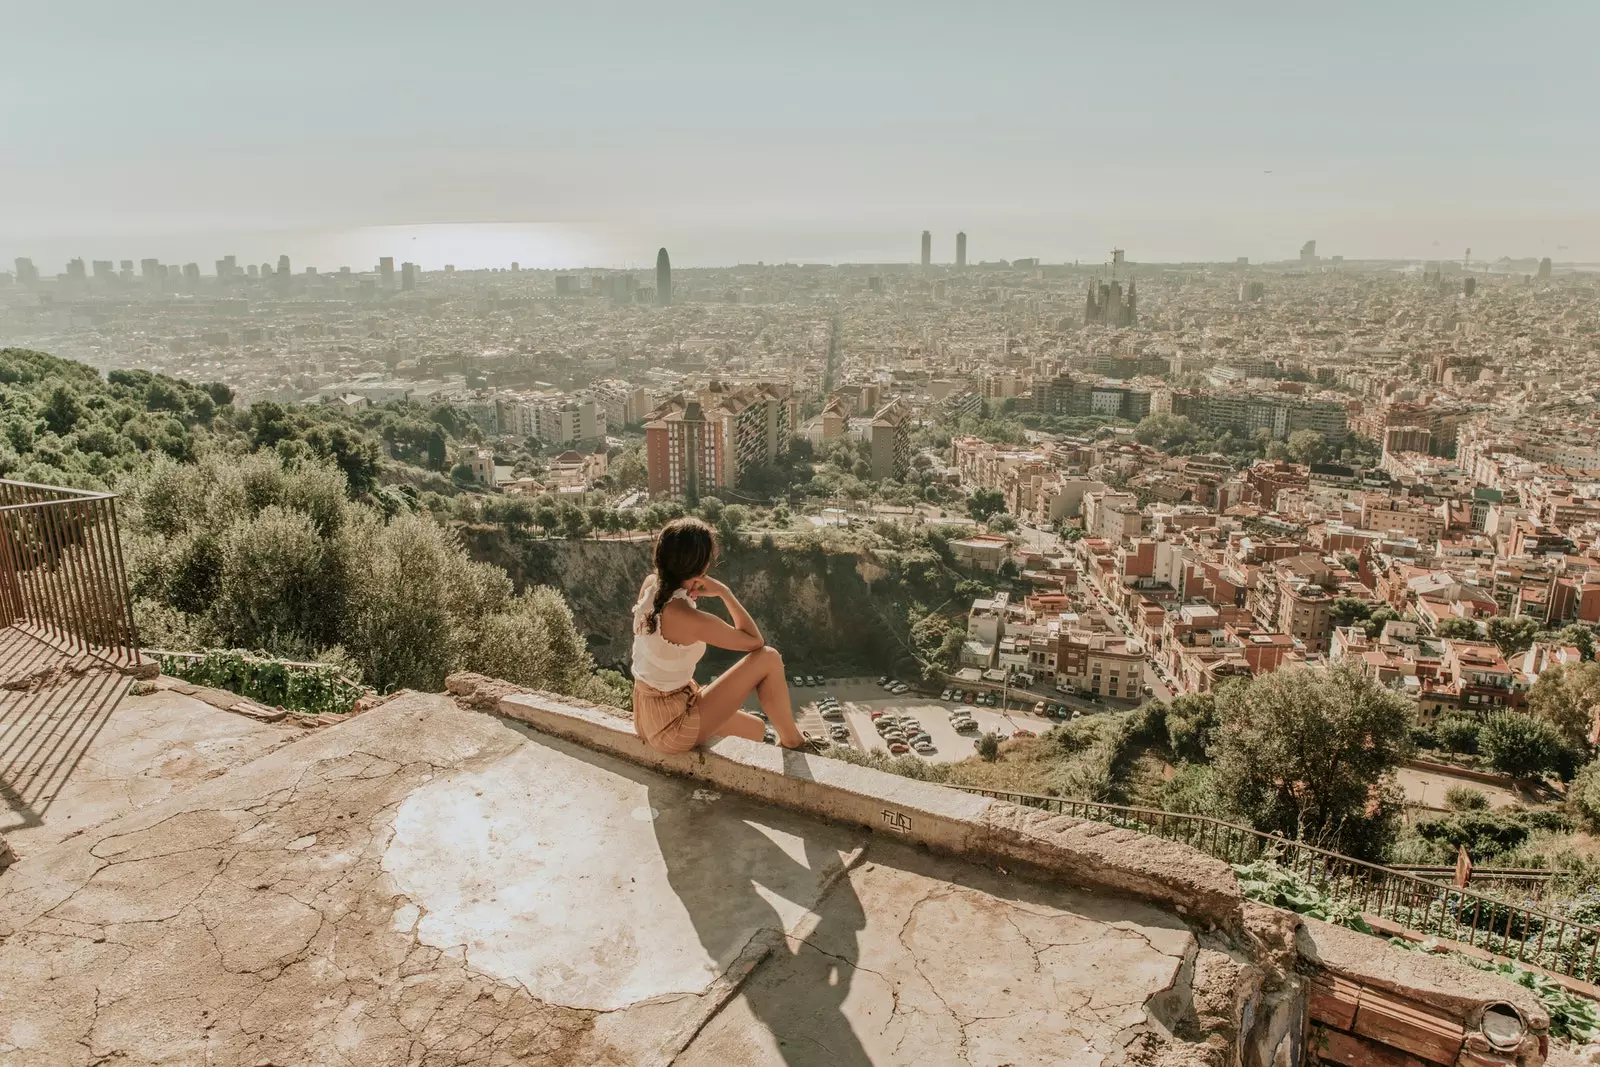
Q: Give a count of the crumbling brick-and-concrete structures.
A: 1